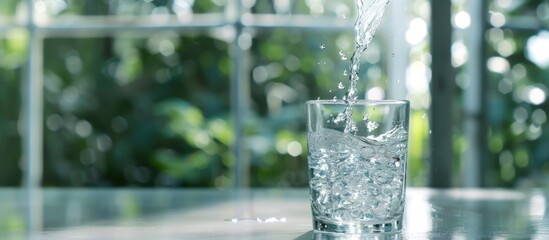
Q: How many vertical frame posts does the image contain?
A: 5